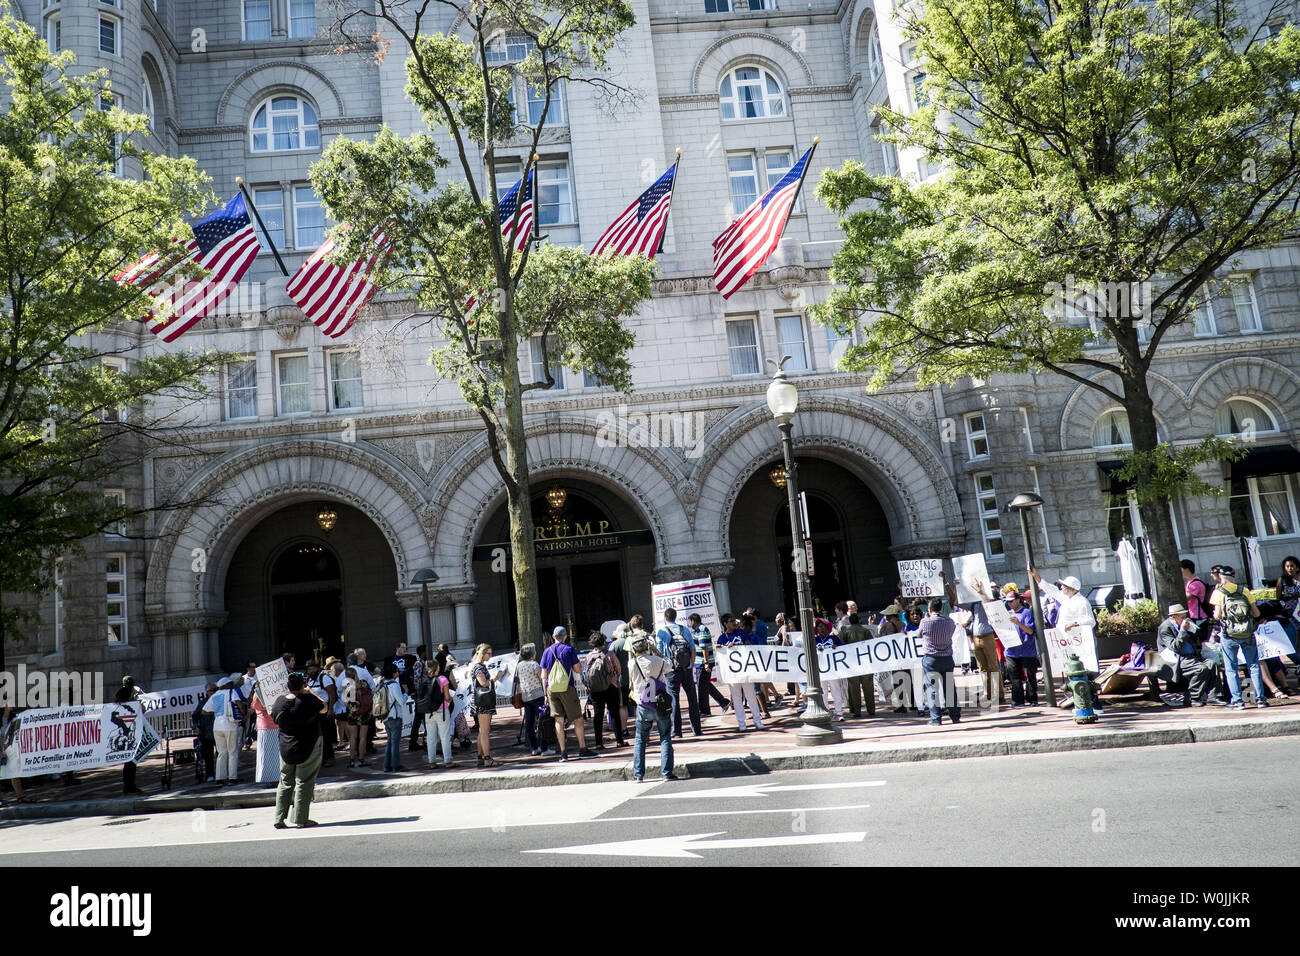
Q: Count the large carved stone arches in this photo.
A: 3